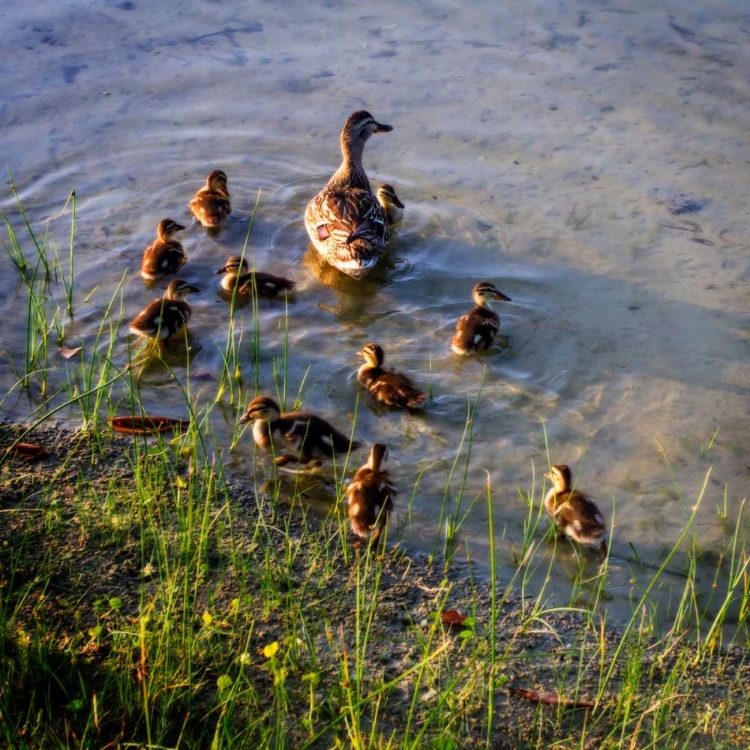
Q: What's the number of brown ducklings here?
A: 10